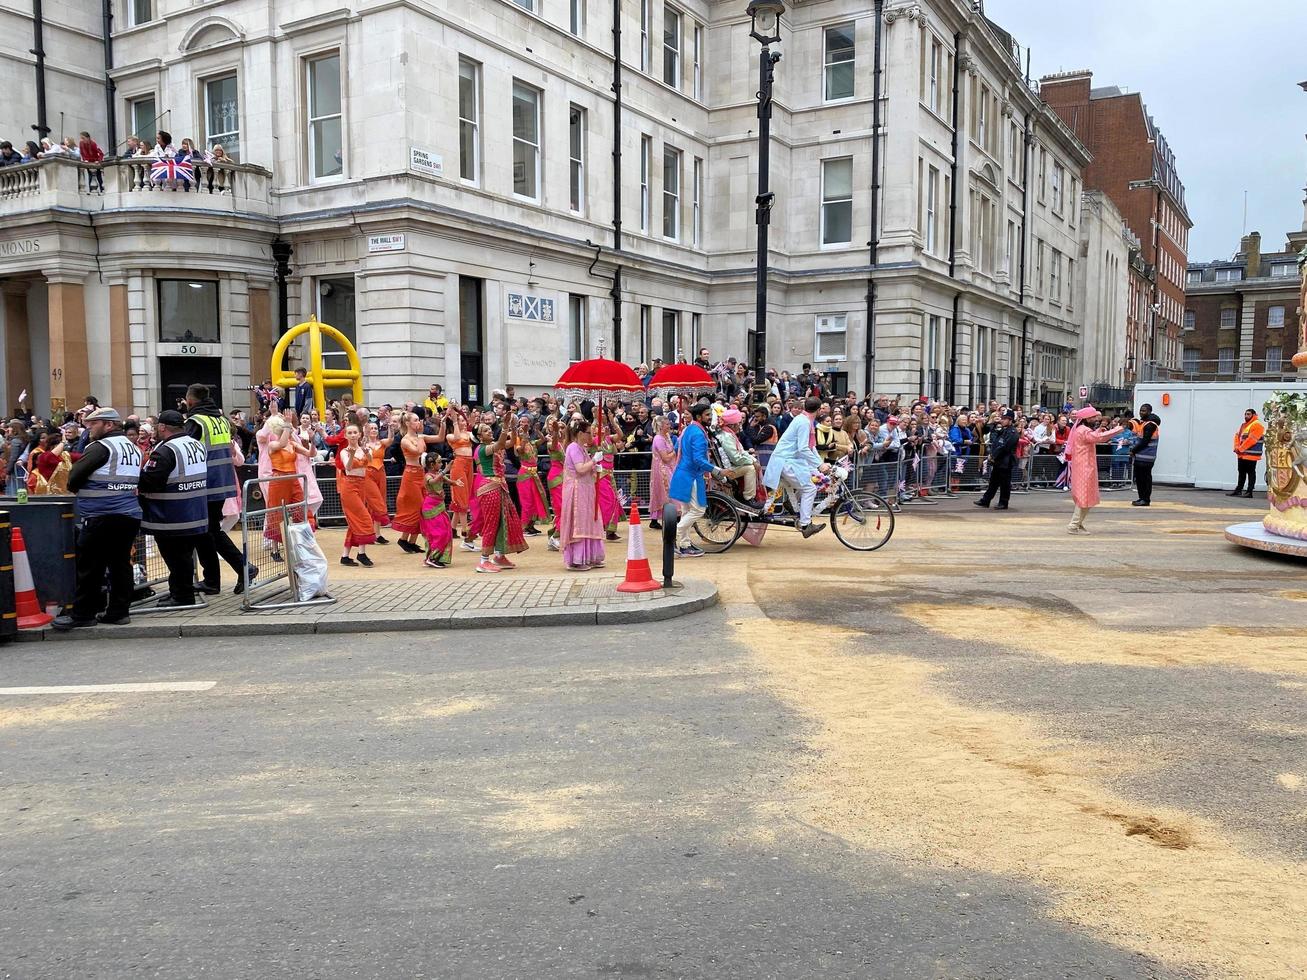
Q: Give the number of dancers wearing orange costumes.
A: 5